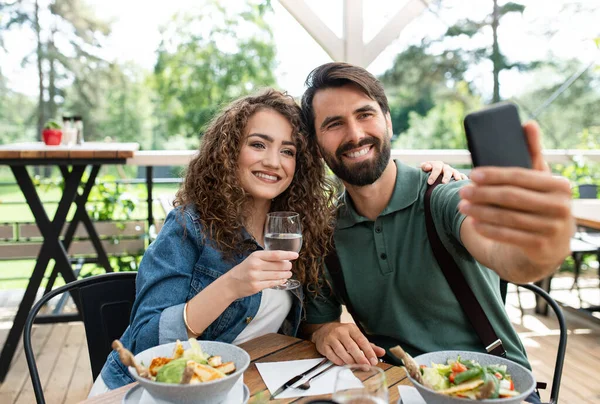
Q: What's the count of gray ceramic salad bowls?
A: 2